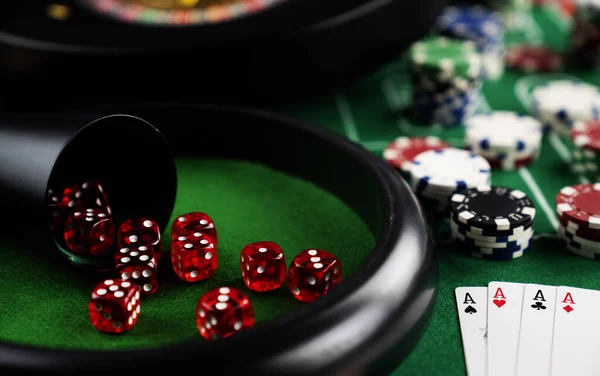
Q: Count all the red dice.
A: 11